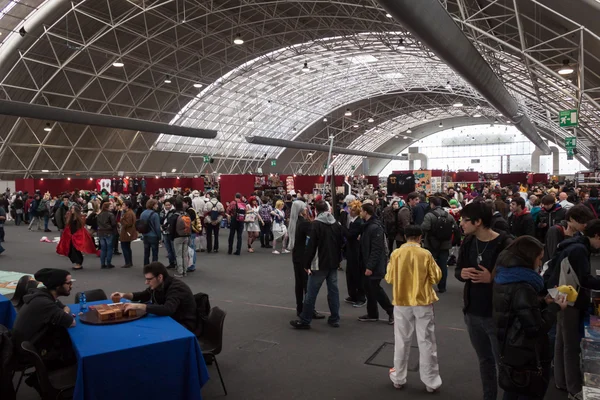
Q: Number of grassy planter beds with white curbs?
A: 0